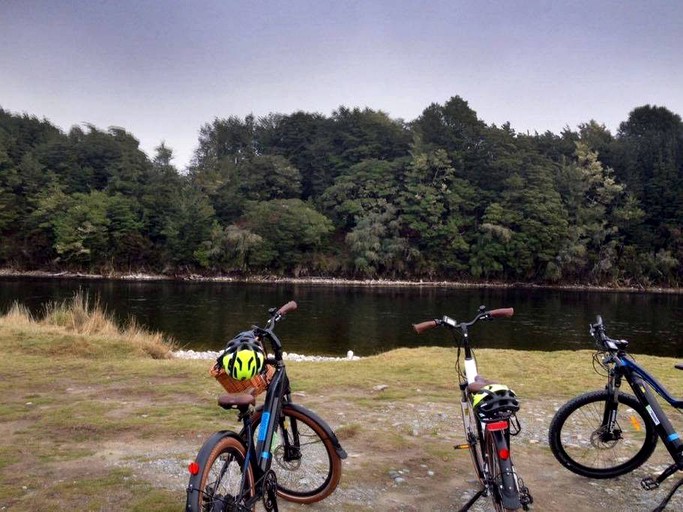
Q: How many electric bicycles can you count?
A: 3